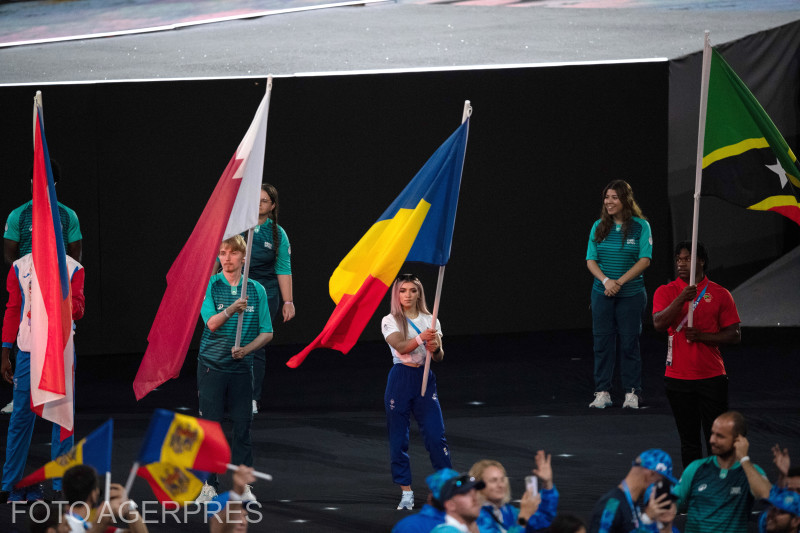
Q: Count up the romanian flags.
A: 1